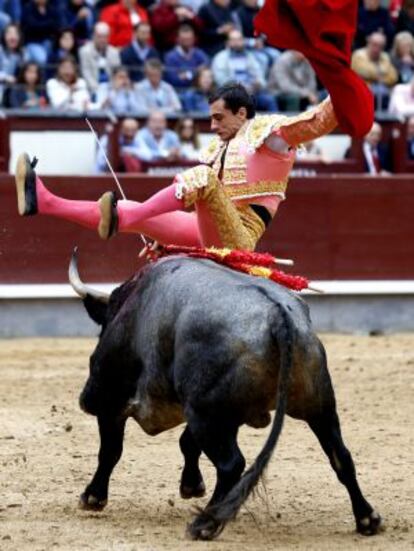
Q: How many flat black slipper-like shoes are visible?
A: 2